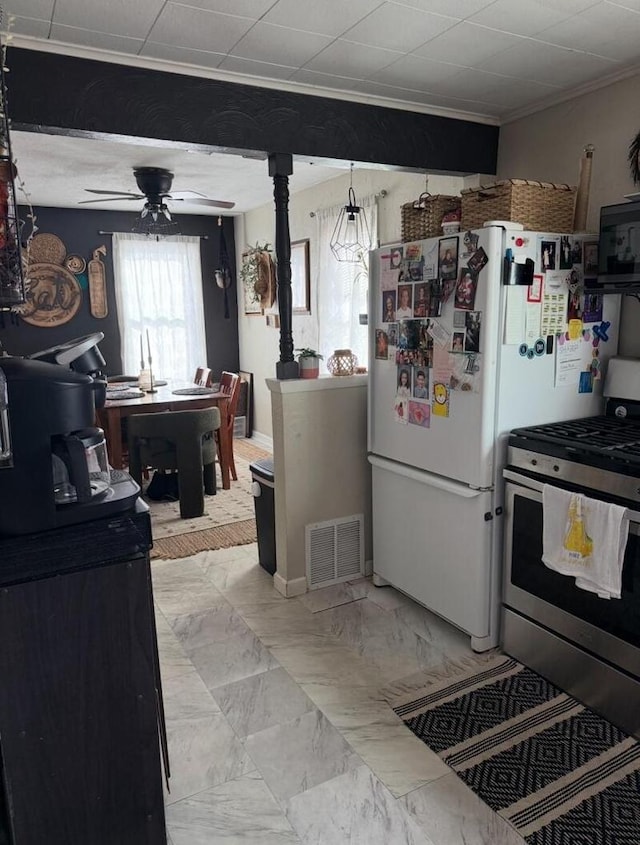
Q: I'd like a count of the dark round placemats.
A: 4